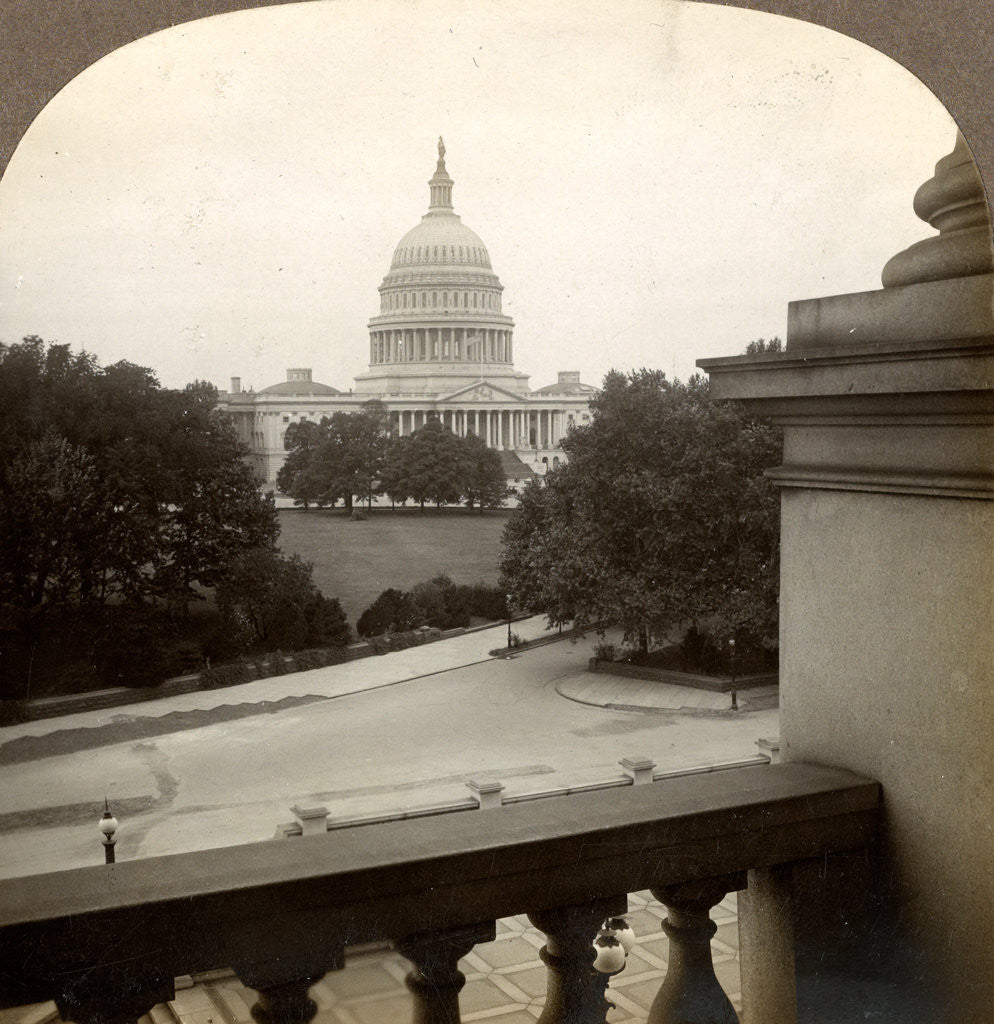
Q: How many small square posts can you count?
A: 4